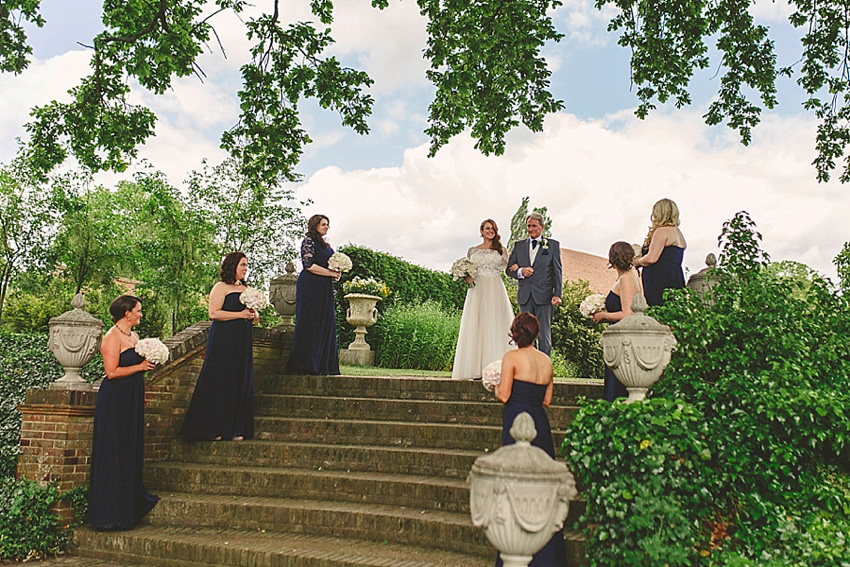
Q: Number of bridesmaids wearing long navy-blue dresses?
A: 6